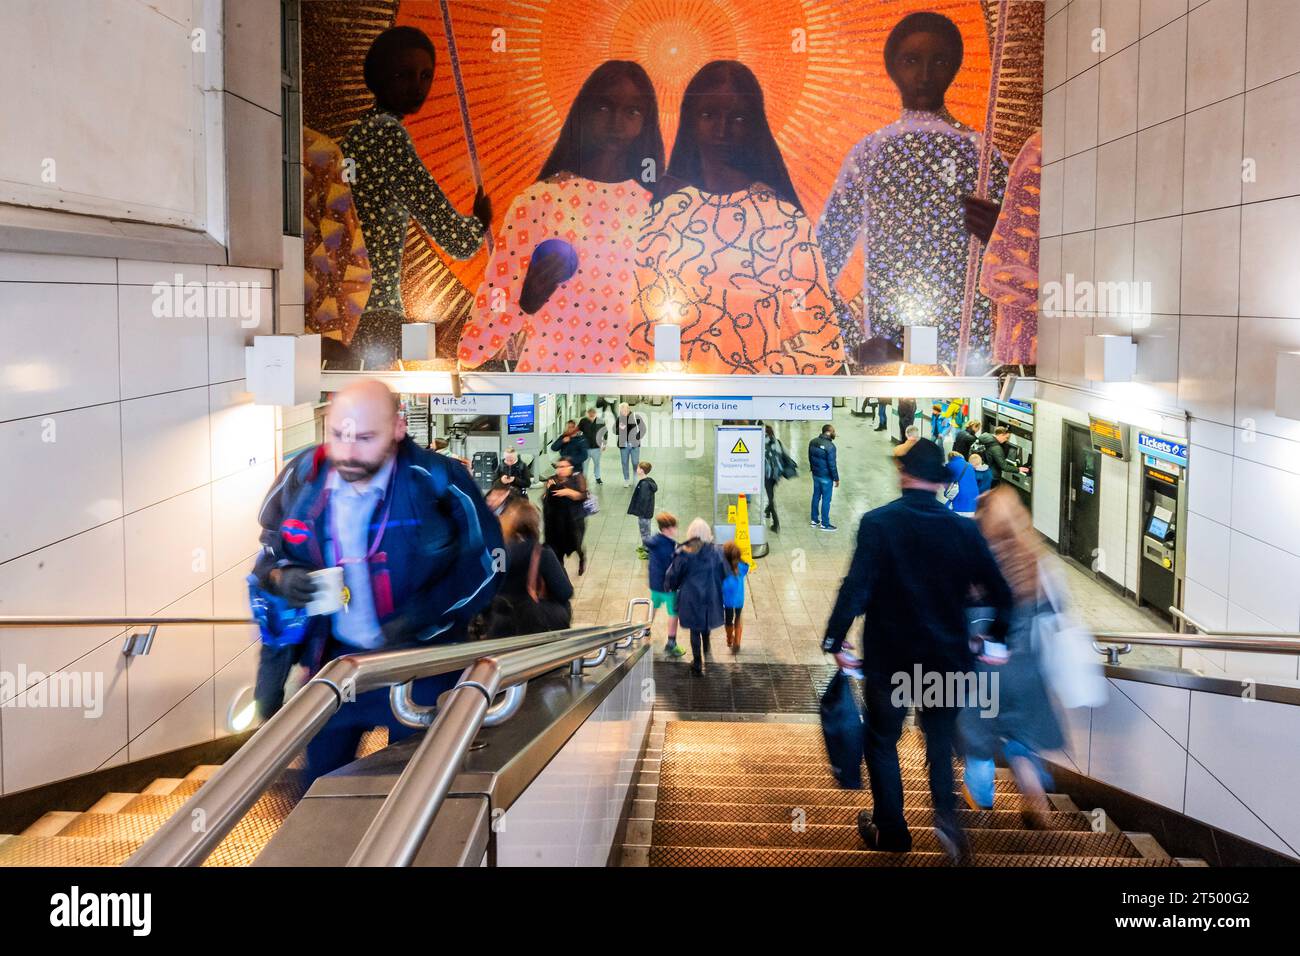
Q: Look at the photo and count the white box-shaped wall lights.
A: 6